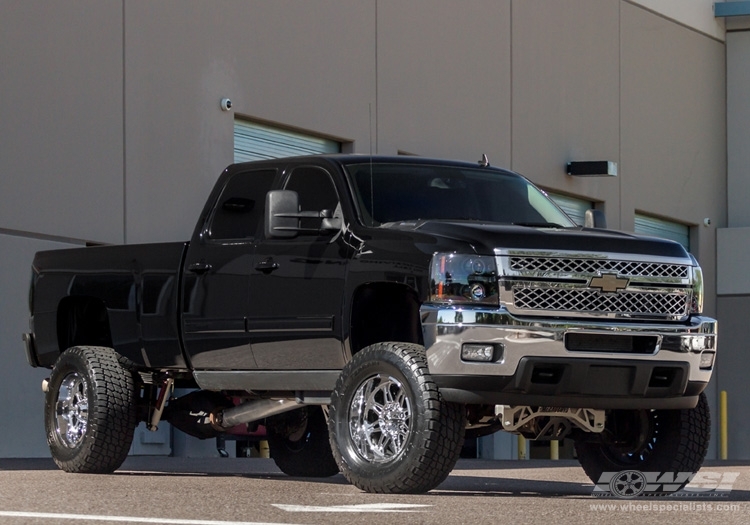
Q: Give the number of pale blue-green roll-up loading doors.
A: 3